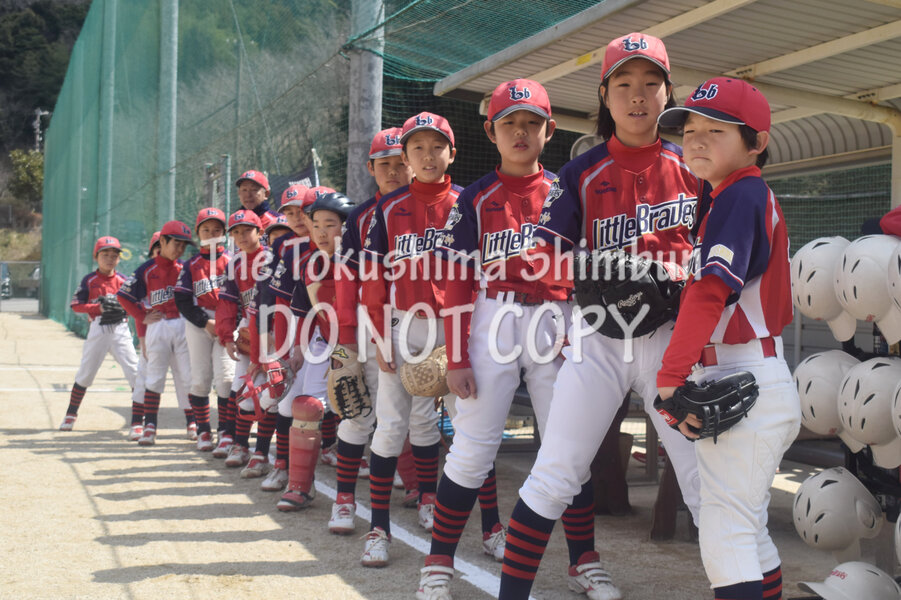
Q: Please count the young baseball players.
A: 14